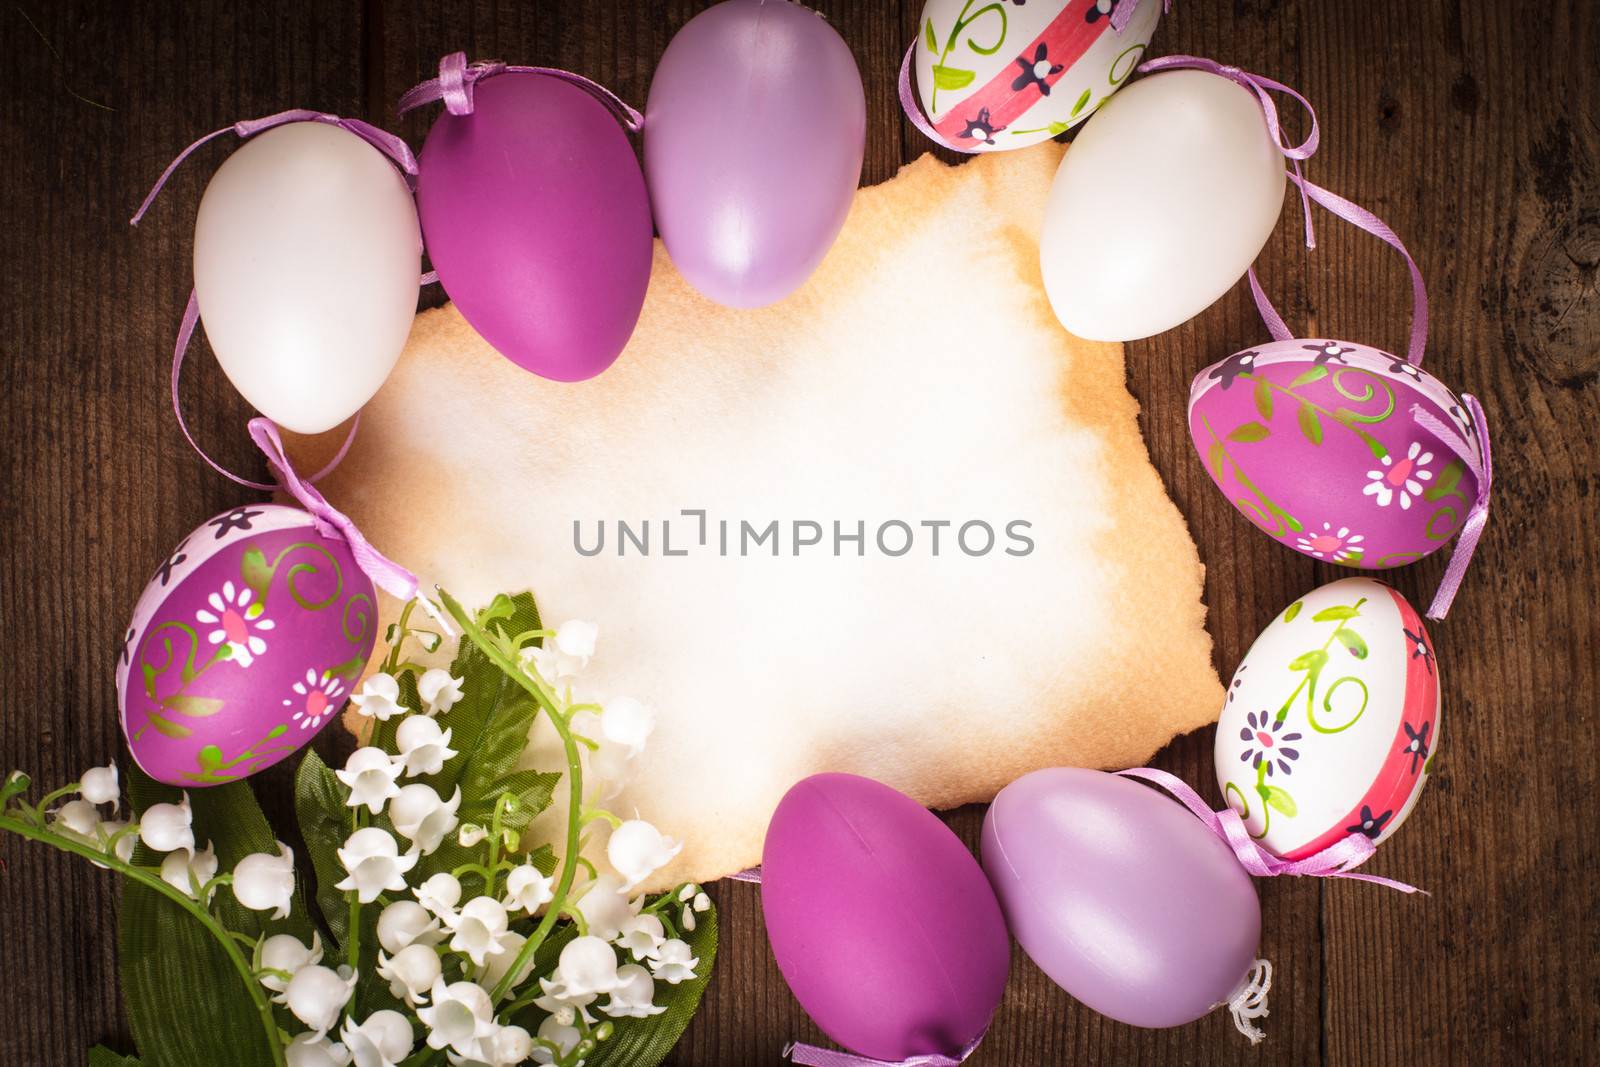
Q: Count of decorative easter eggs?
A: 10